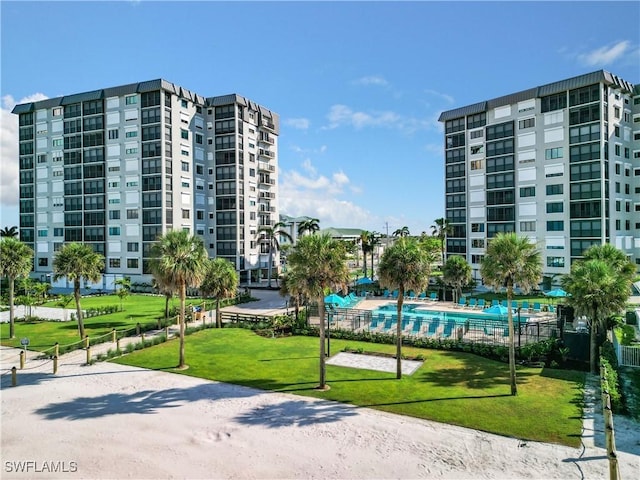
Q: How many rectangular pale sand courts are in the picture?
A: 1